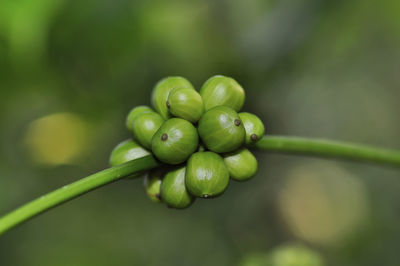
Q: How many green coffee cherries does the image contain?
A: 13